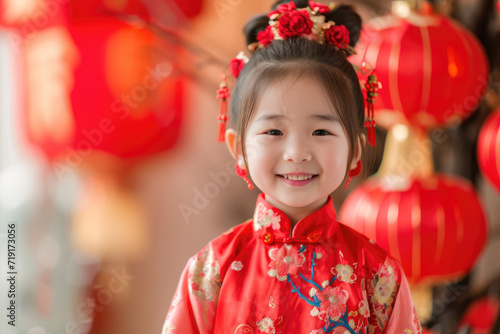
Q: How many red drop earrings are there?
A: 2